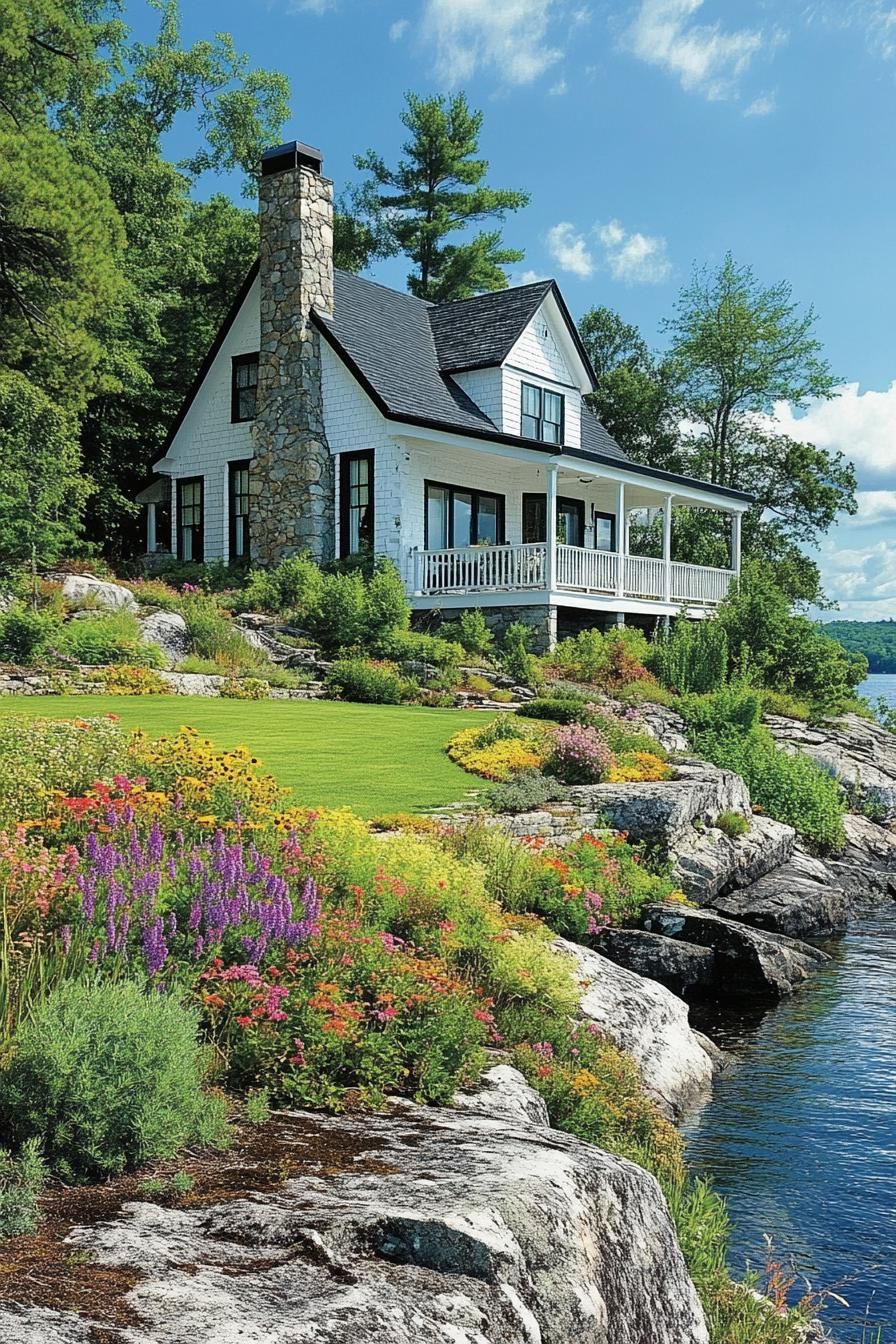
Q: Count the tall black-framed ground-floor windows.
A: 3